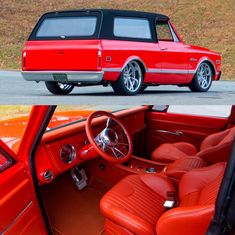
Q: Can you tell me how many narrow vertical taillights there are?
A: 2